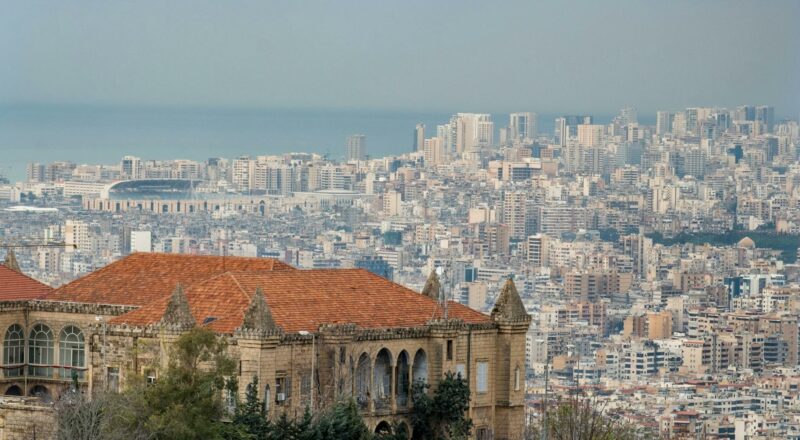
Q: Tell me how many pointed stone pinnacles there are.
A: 5